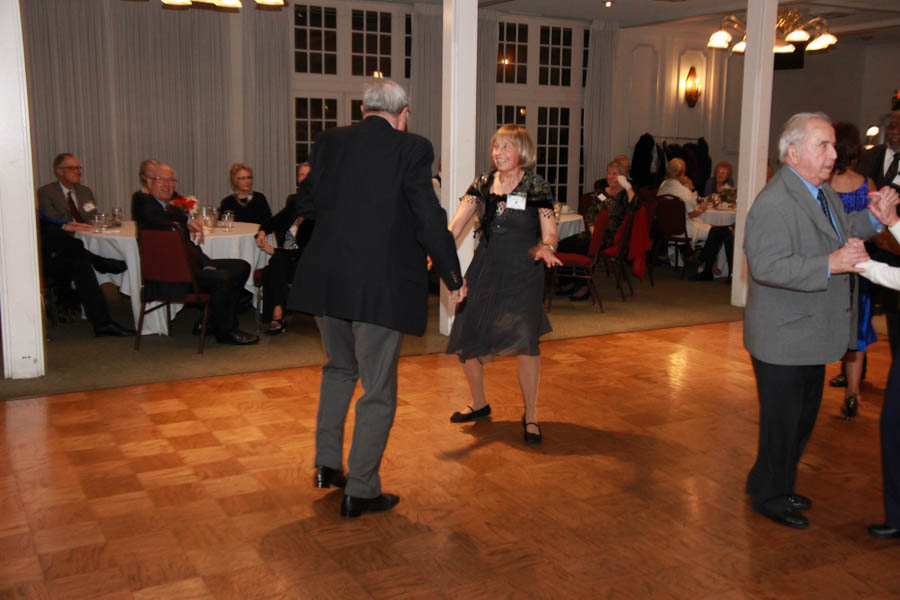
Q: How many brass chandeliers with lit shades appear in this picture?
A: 2